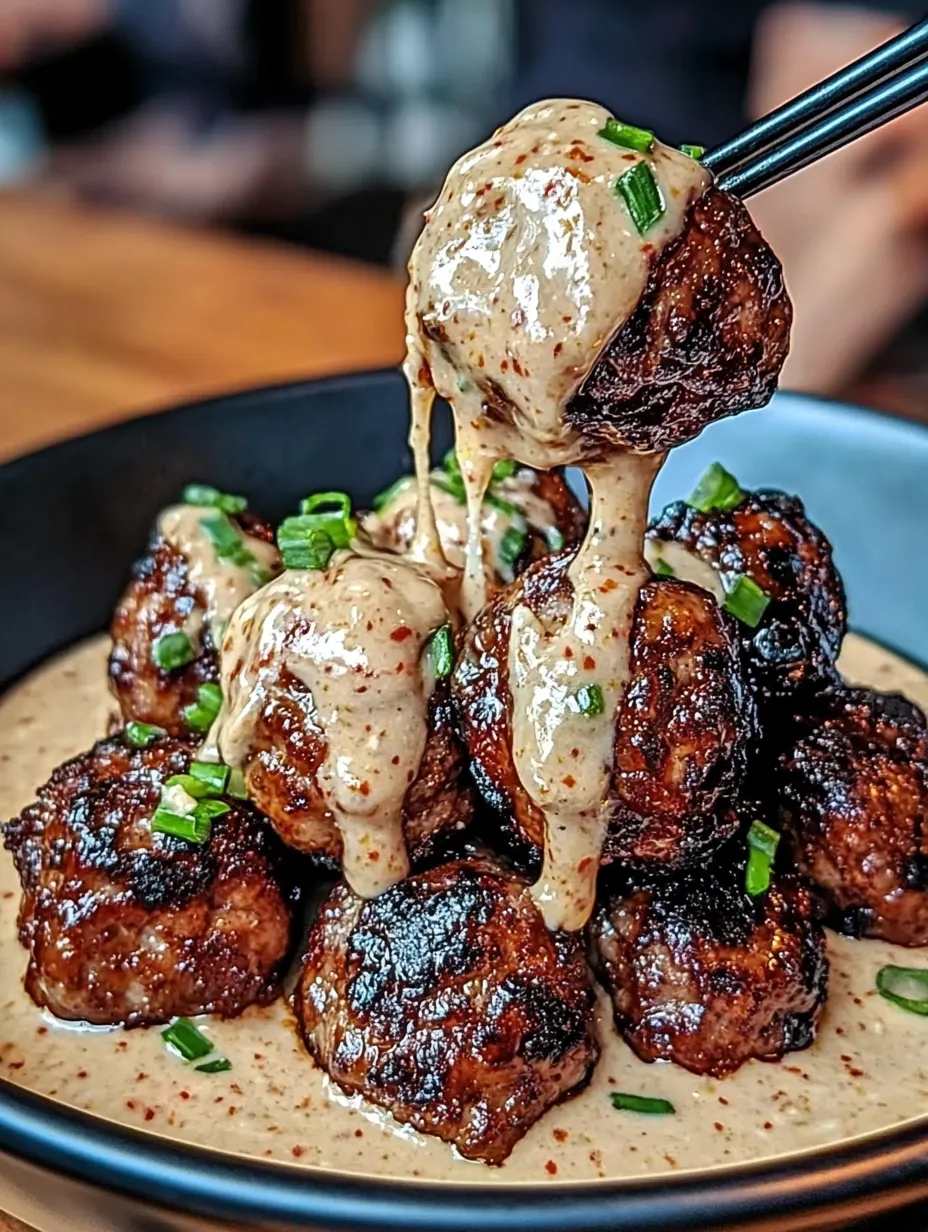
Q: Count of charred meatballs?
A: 10